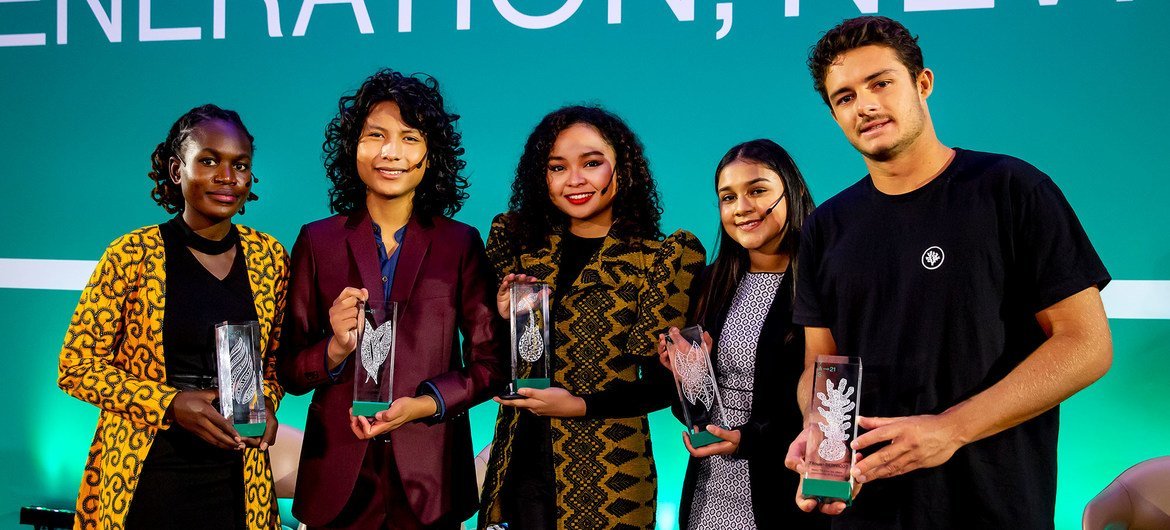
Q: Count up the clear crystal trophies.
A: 5